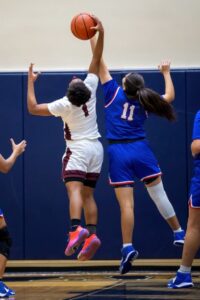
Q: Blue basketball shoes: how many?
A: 4